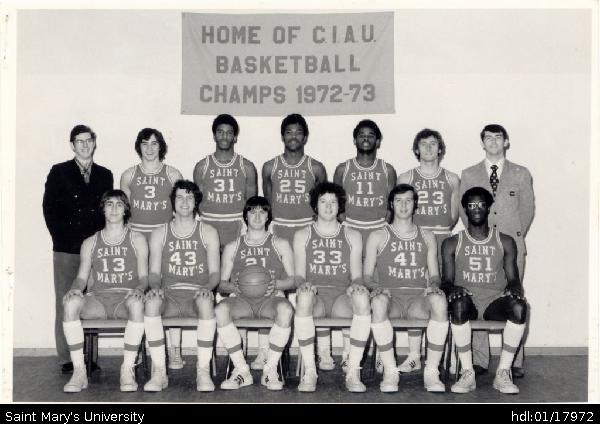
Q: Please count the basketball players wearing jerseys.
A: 11